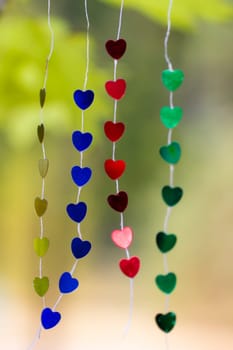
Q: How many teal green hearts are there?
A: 7